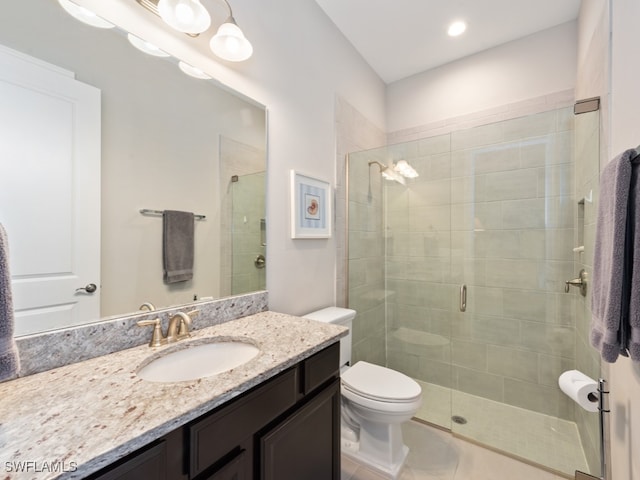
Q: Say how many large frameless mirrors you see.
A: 1